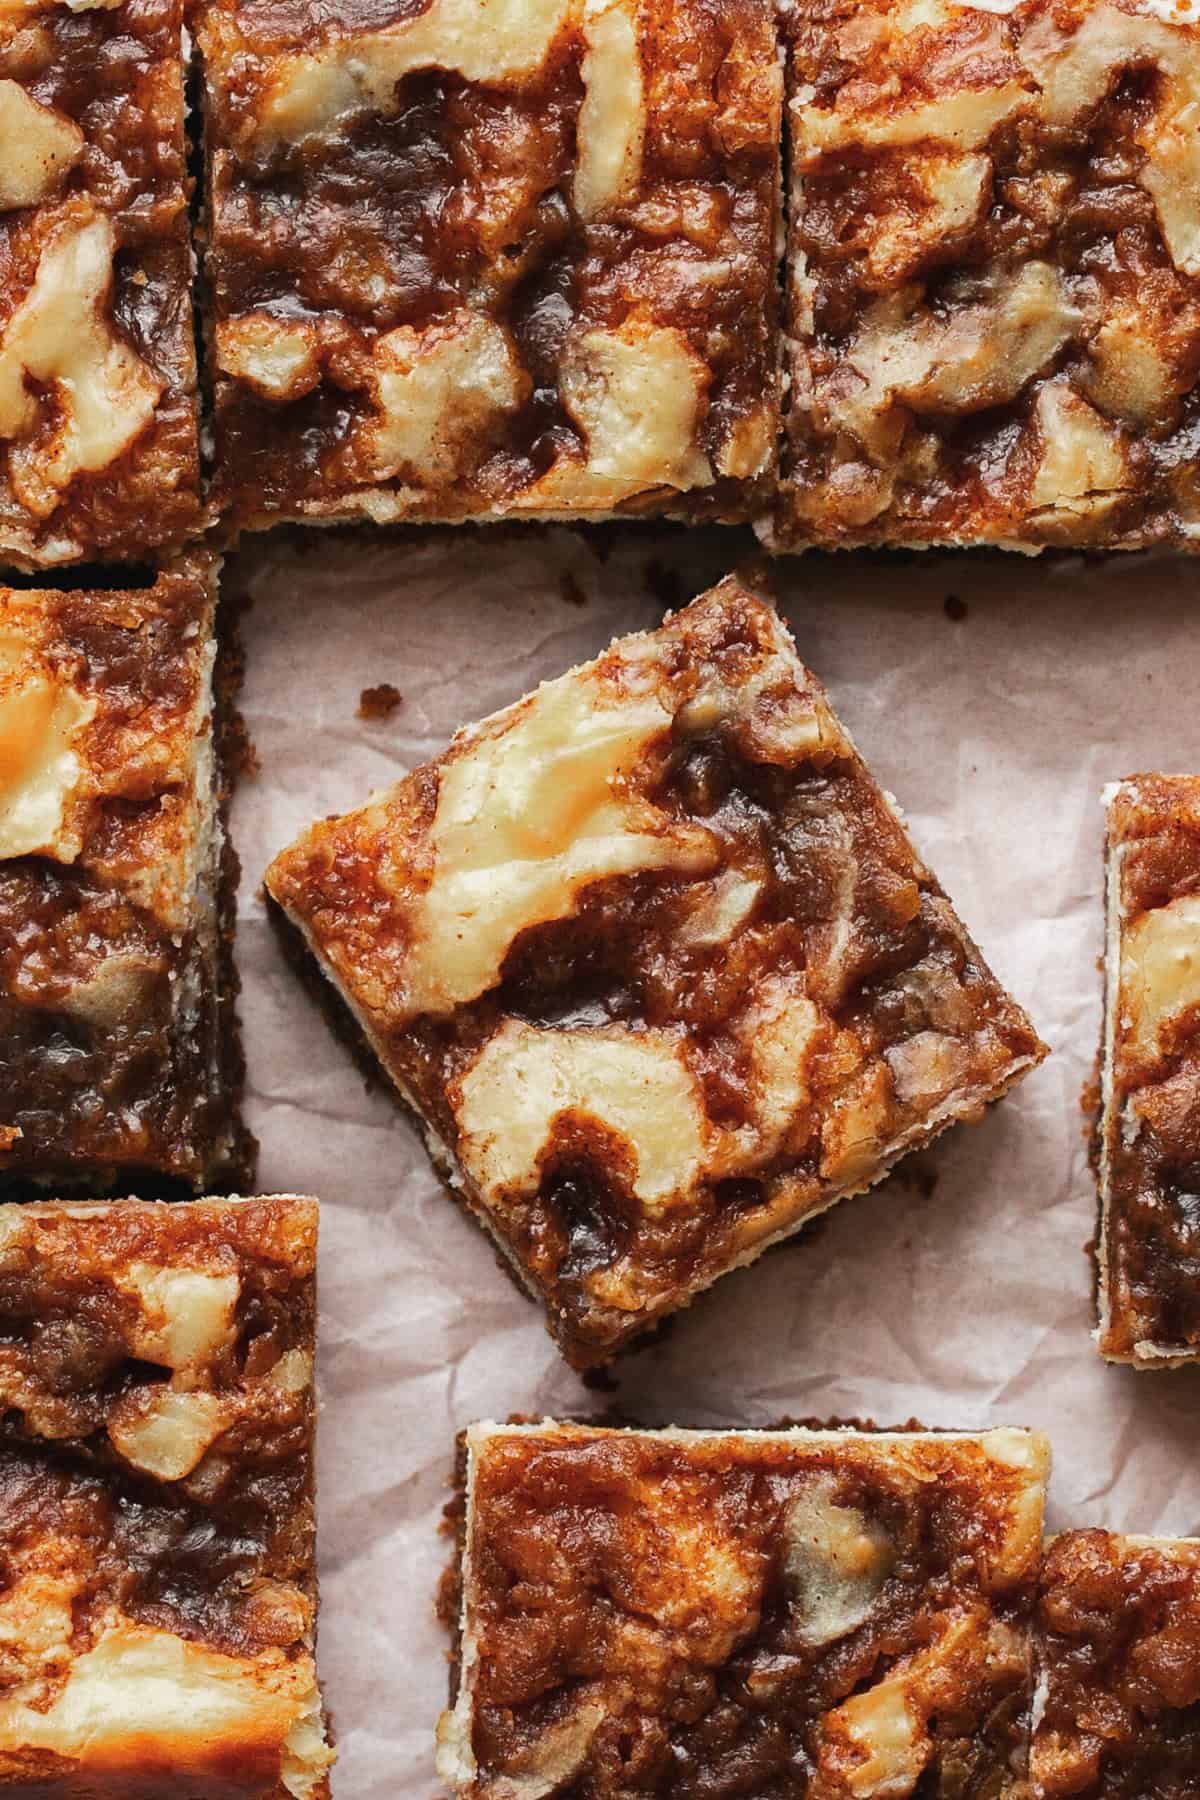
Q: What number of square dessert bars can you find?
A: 9